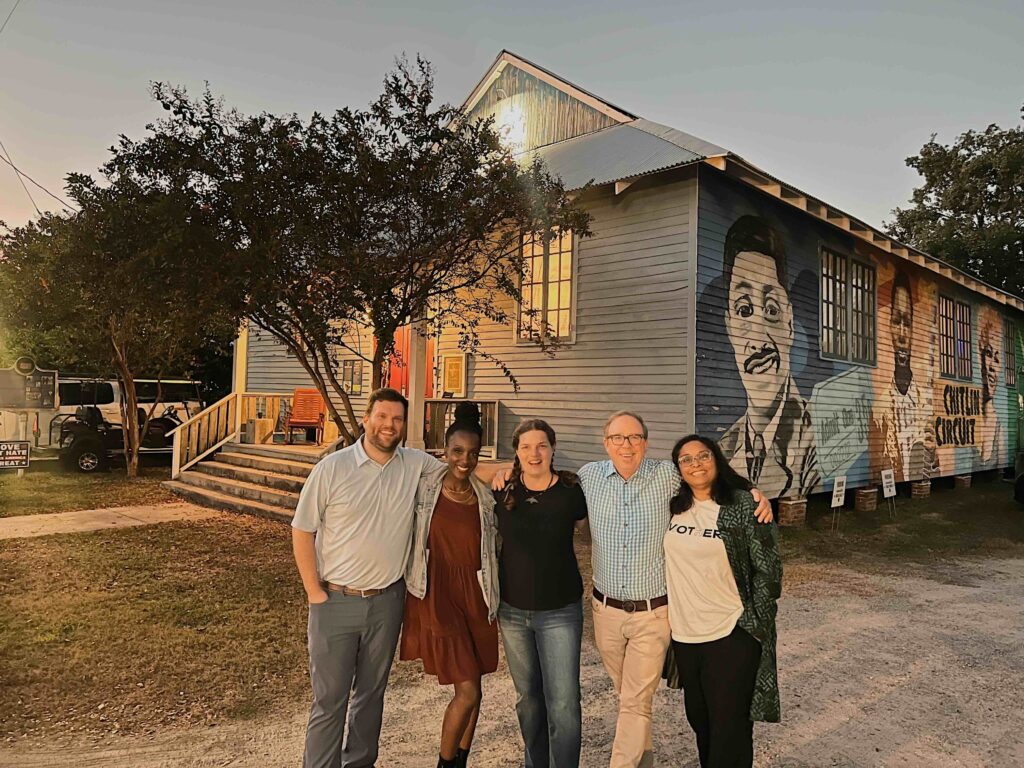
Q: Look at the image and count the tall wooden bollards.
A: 0